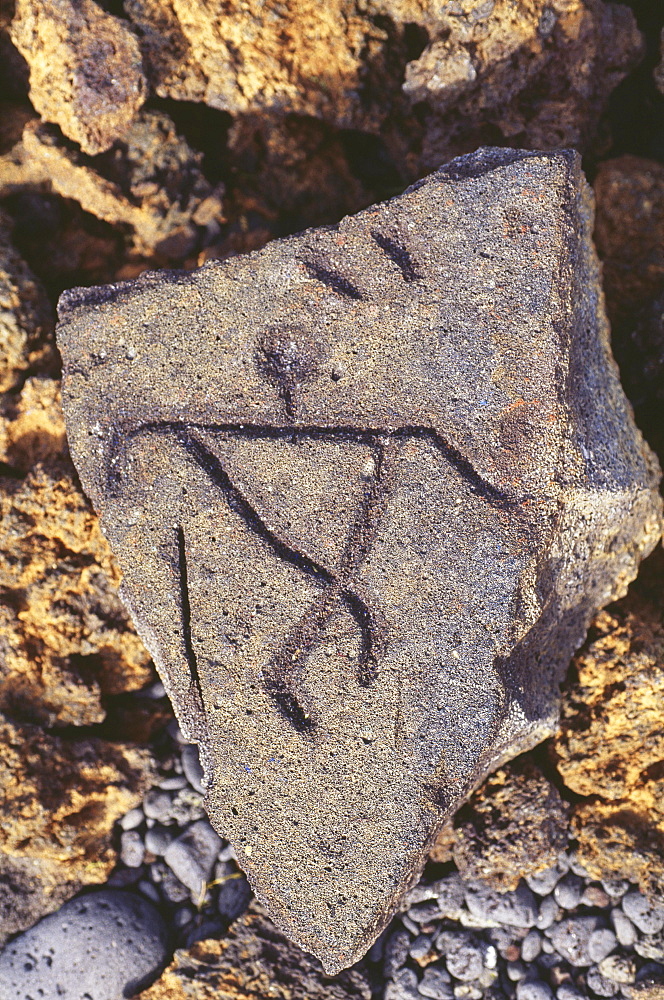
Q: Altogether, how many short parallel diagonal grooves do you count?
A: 2